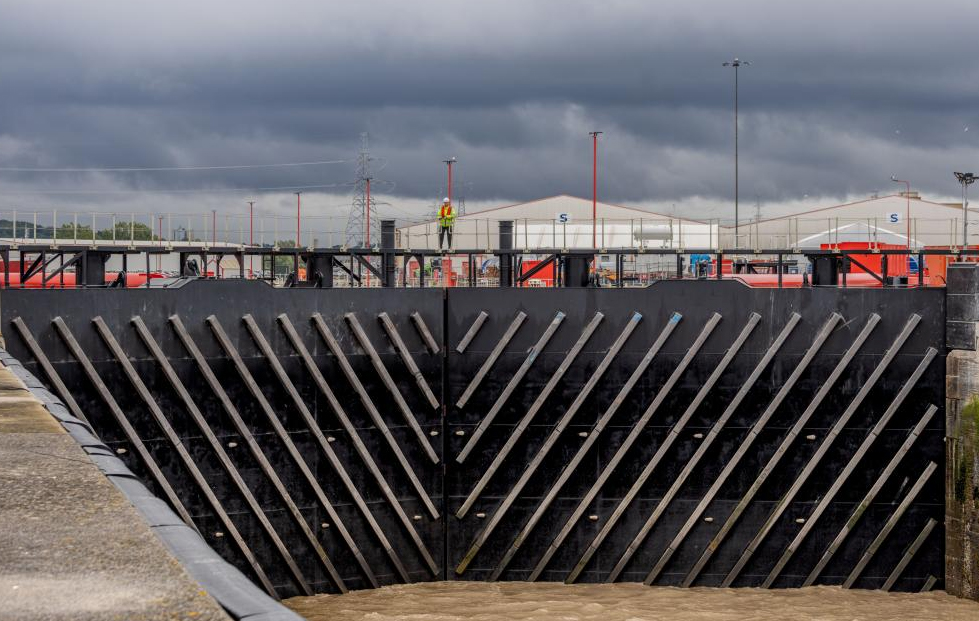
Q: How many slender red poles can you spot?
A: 8